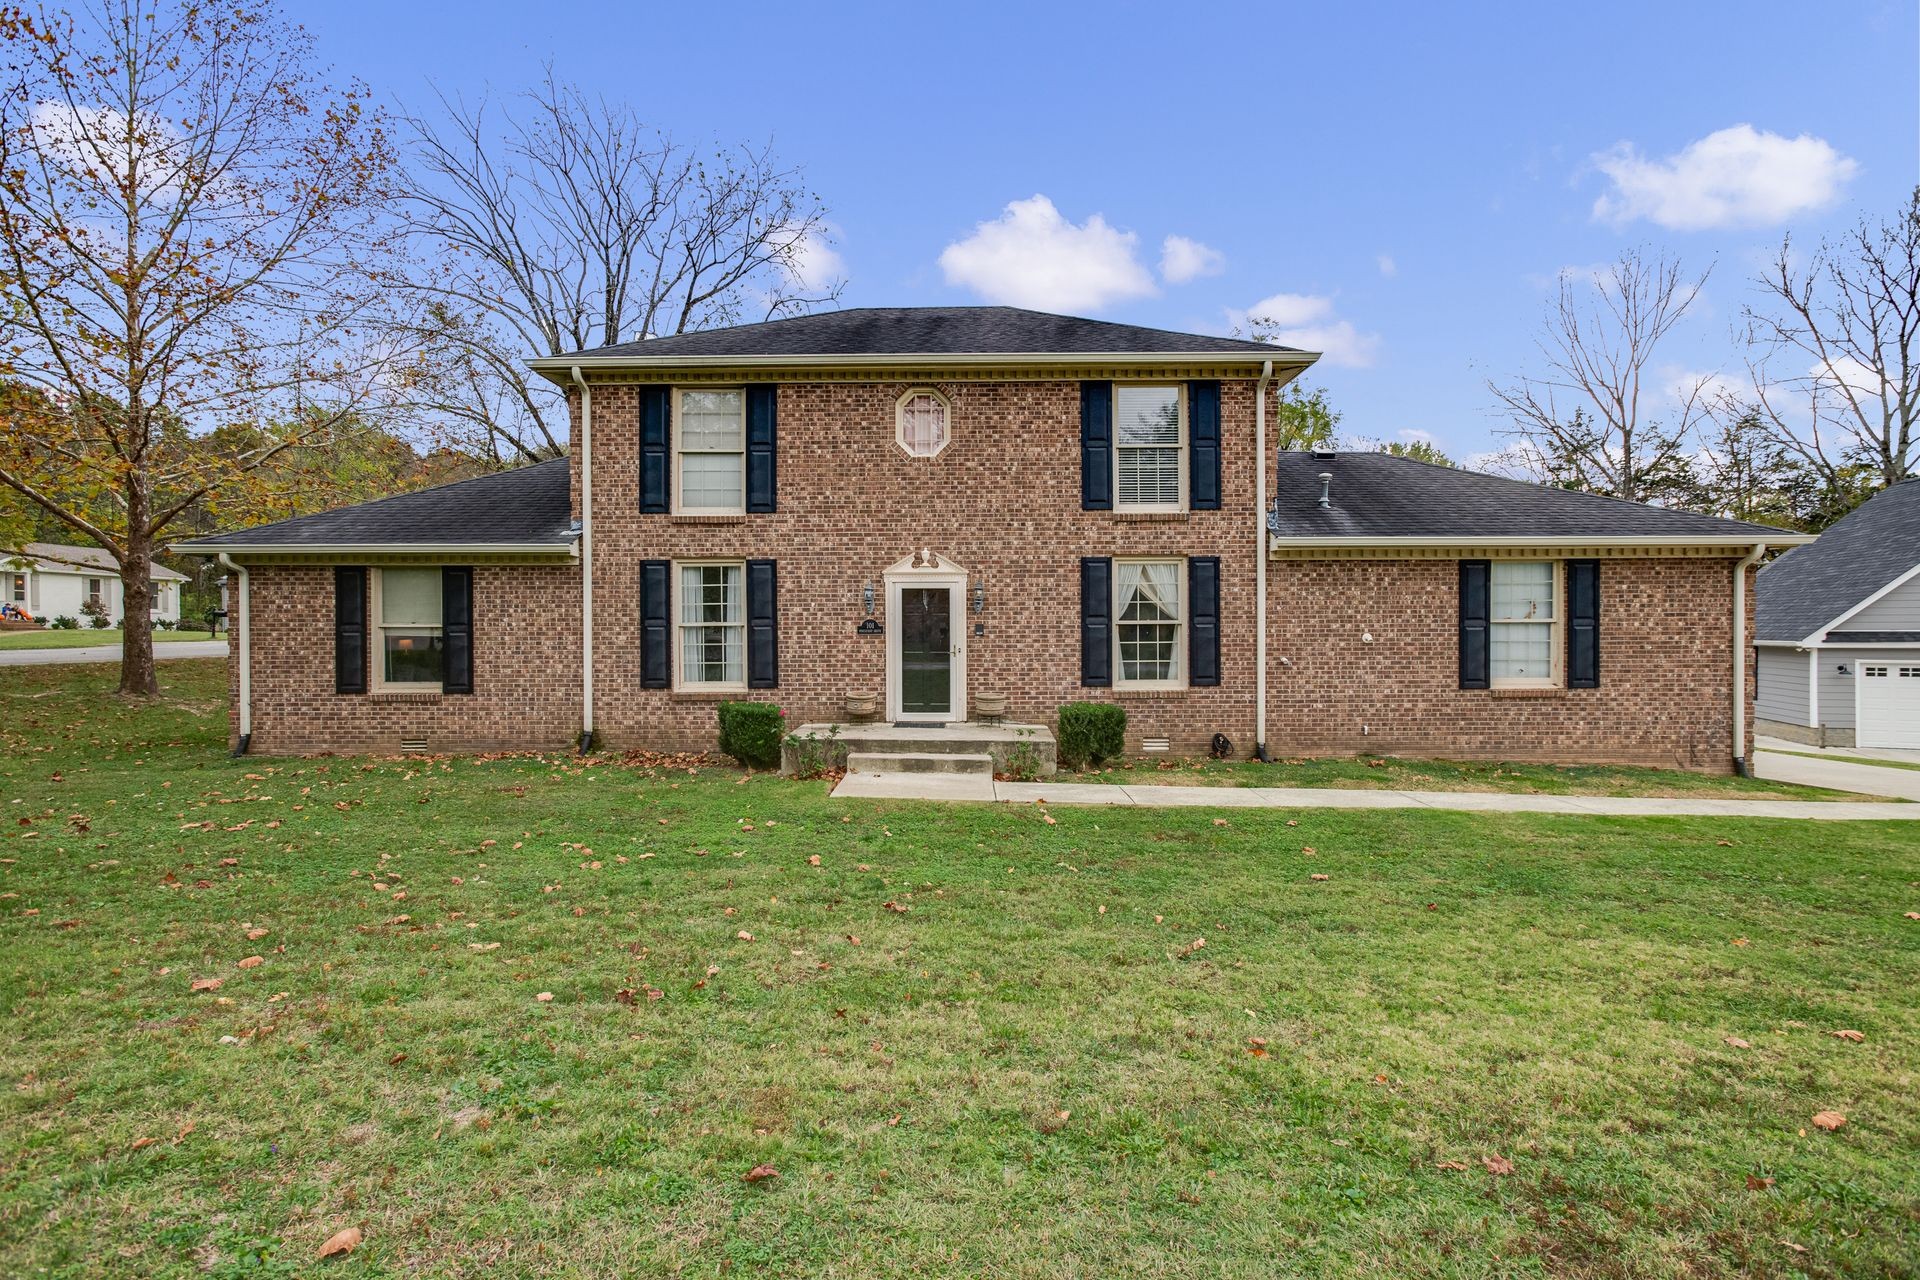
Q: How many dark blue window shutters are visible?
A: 12